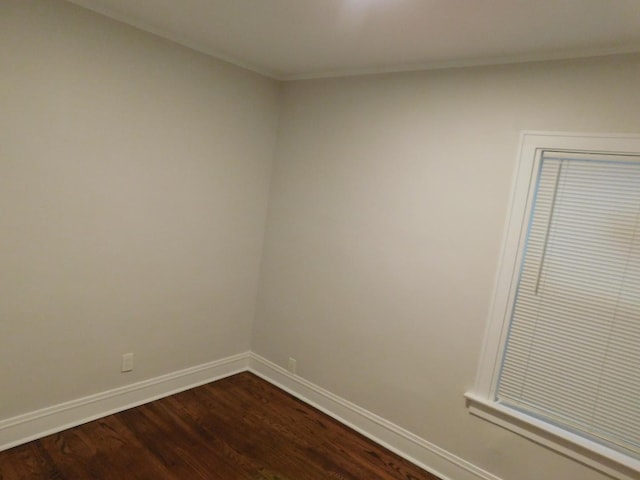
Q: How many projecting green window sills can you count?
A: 0